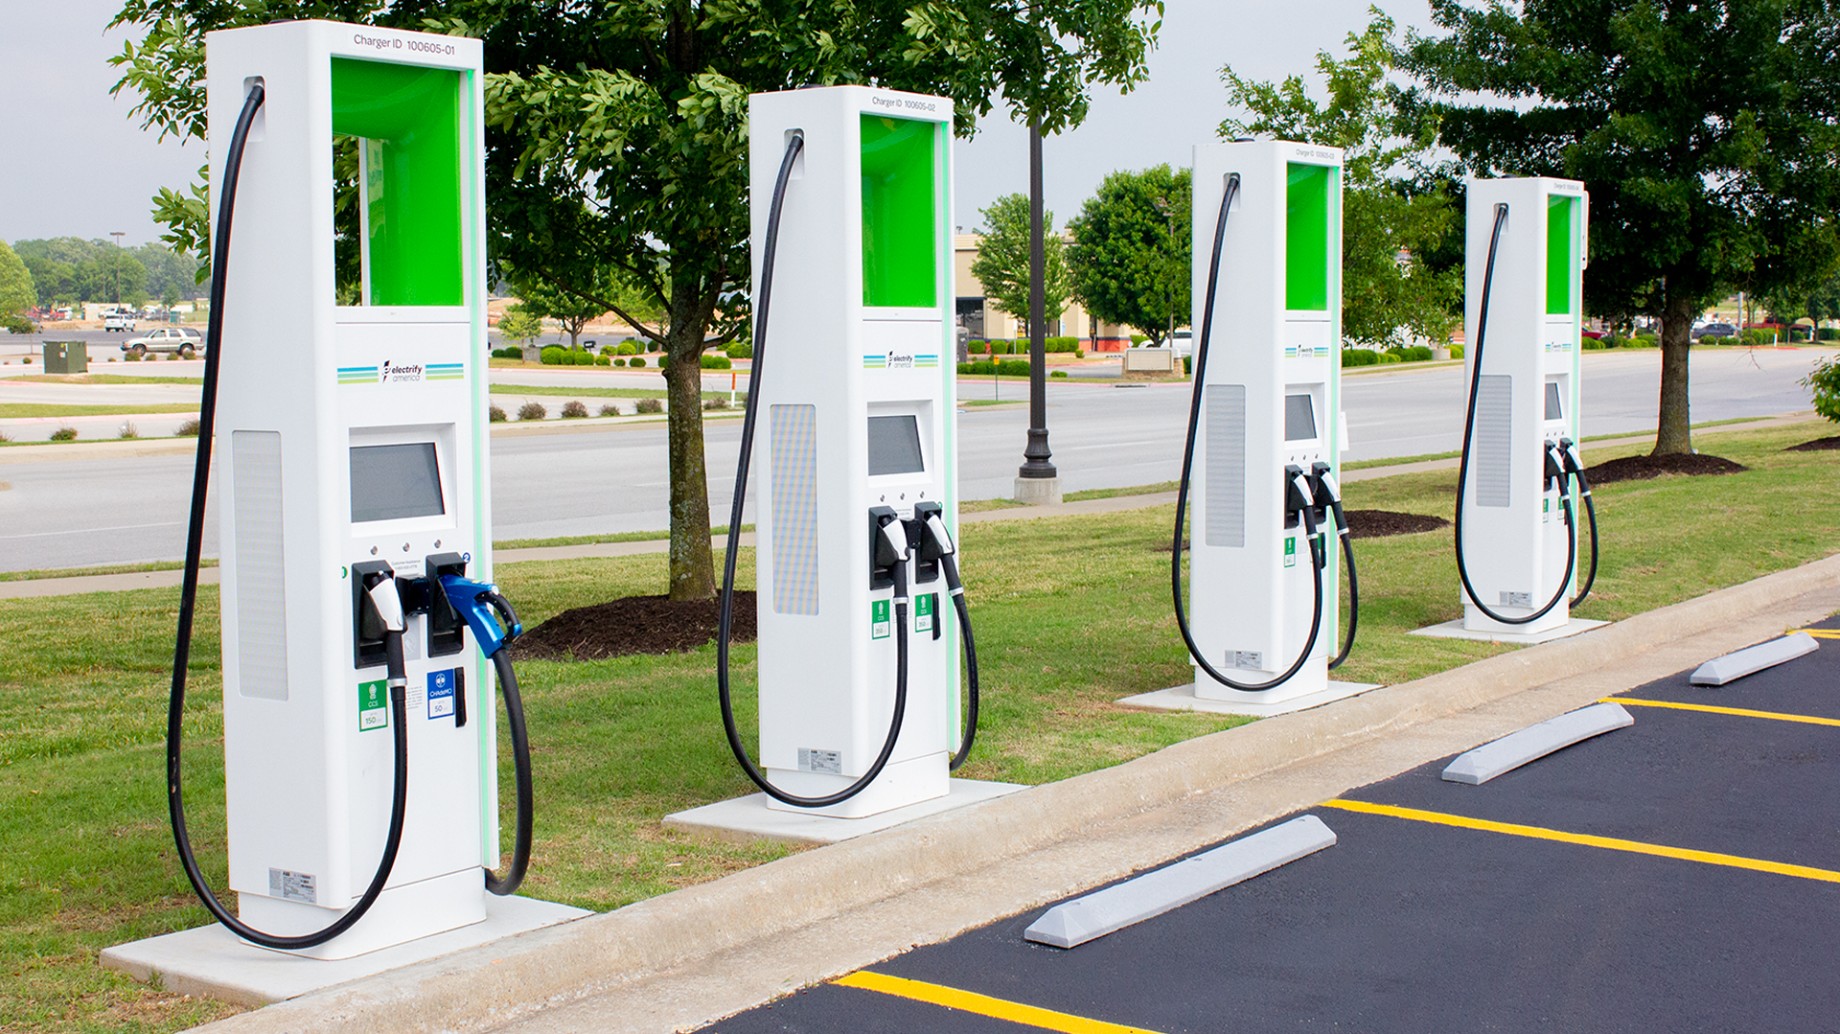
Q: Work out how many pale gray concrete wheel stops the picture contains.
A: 3